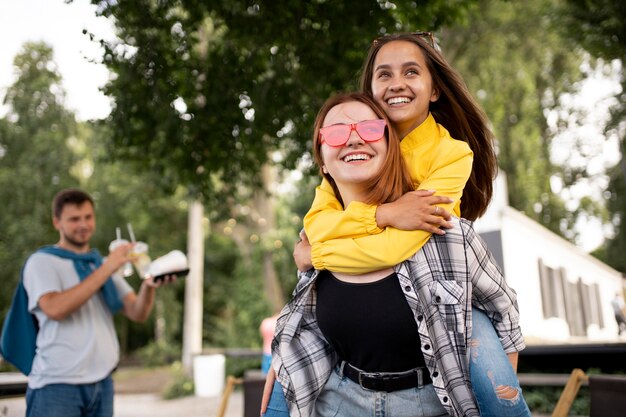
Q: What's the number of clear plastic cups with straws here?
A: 2